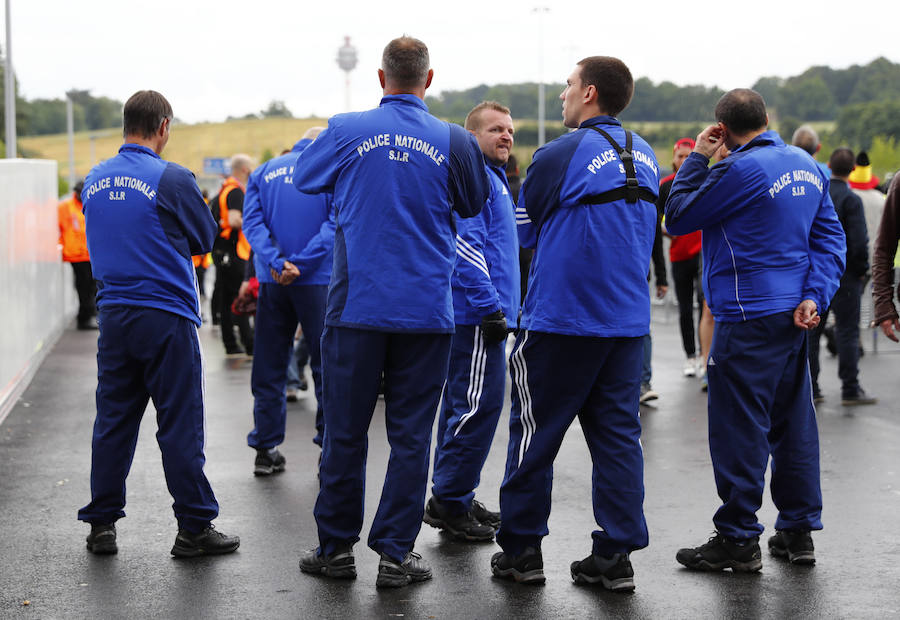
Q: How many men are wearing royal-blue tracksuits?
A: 6